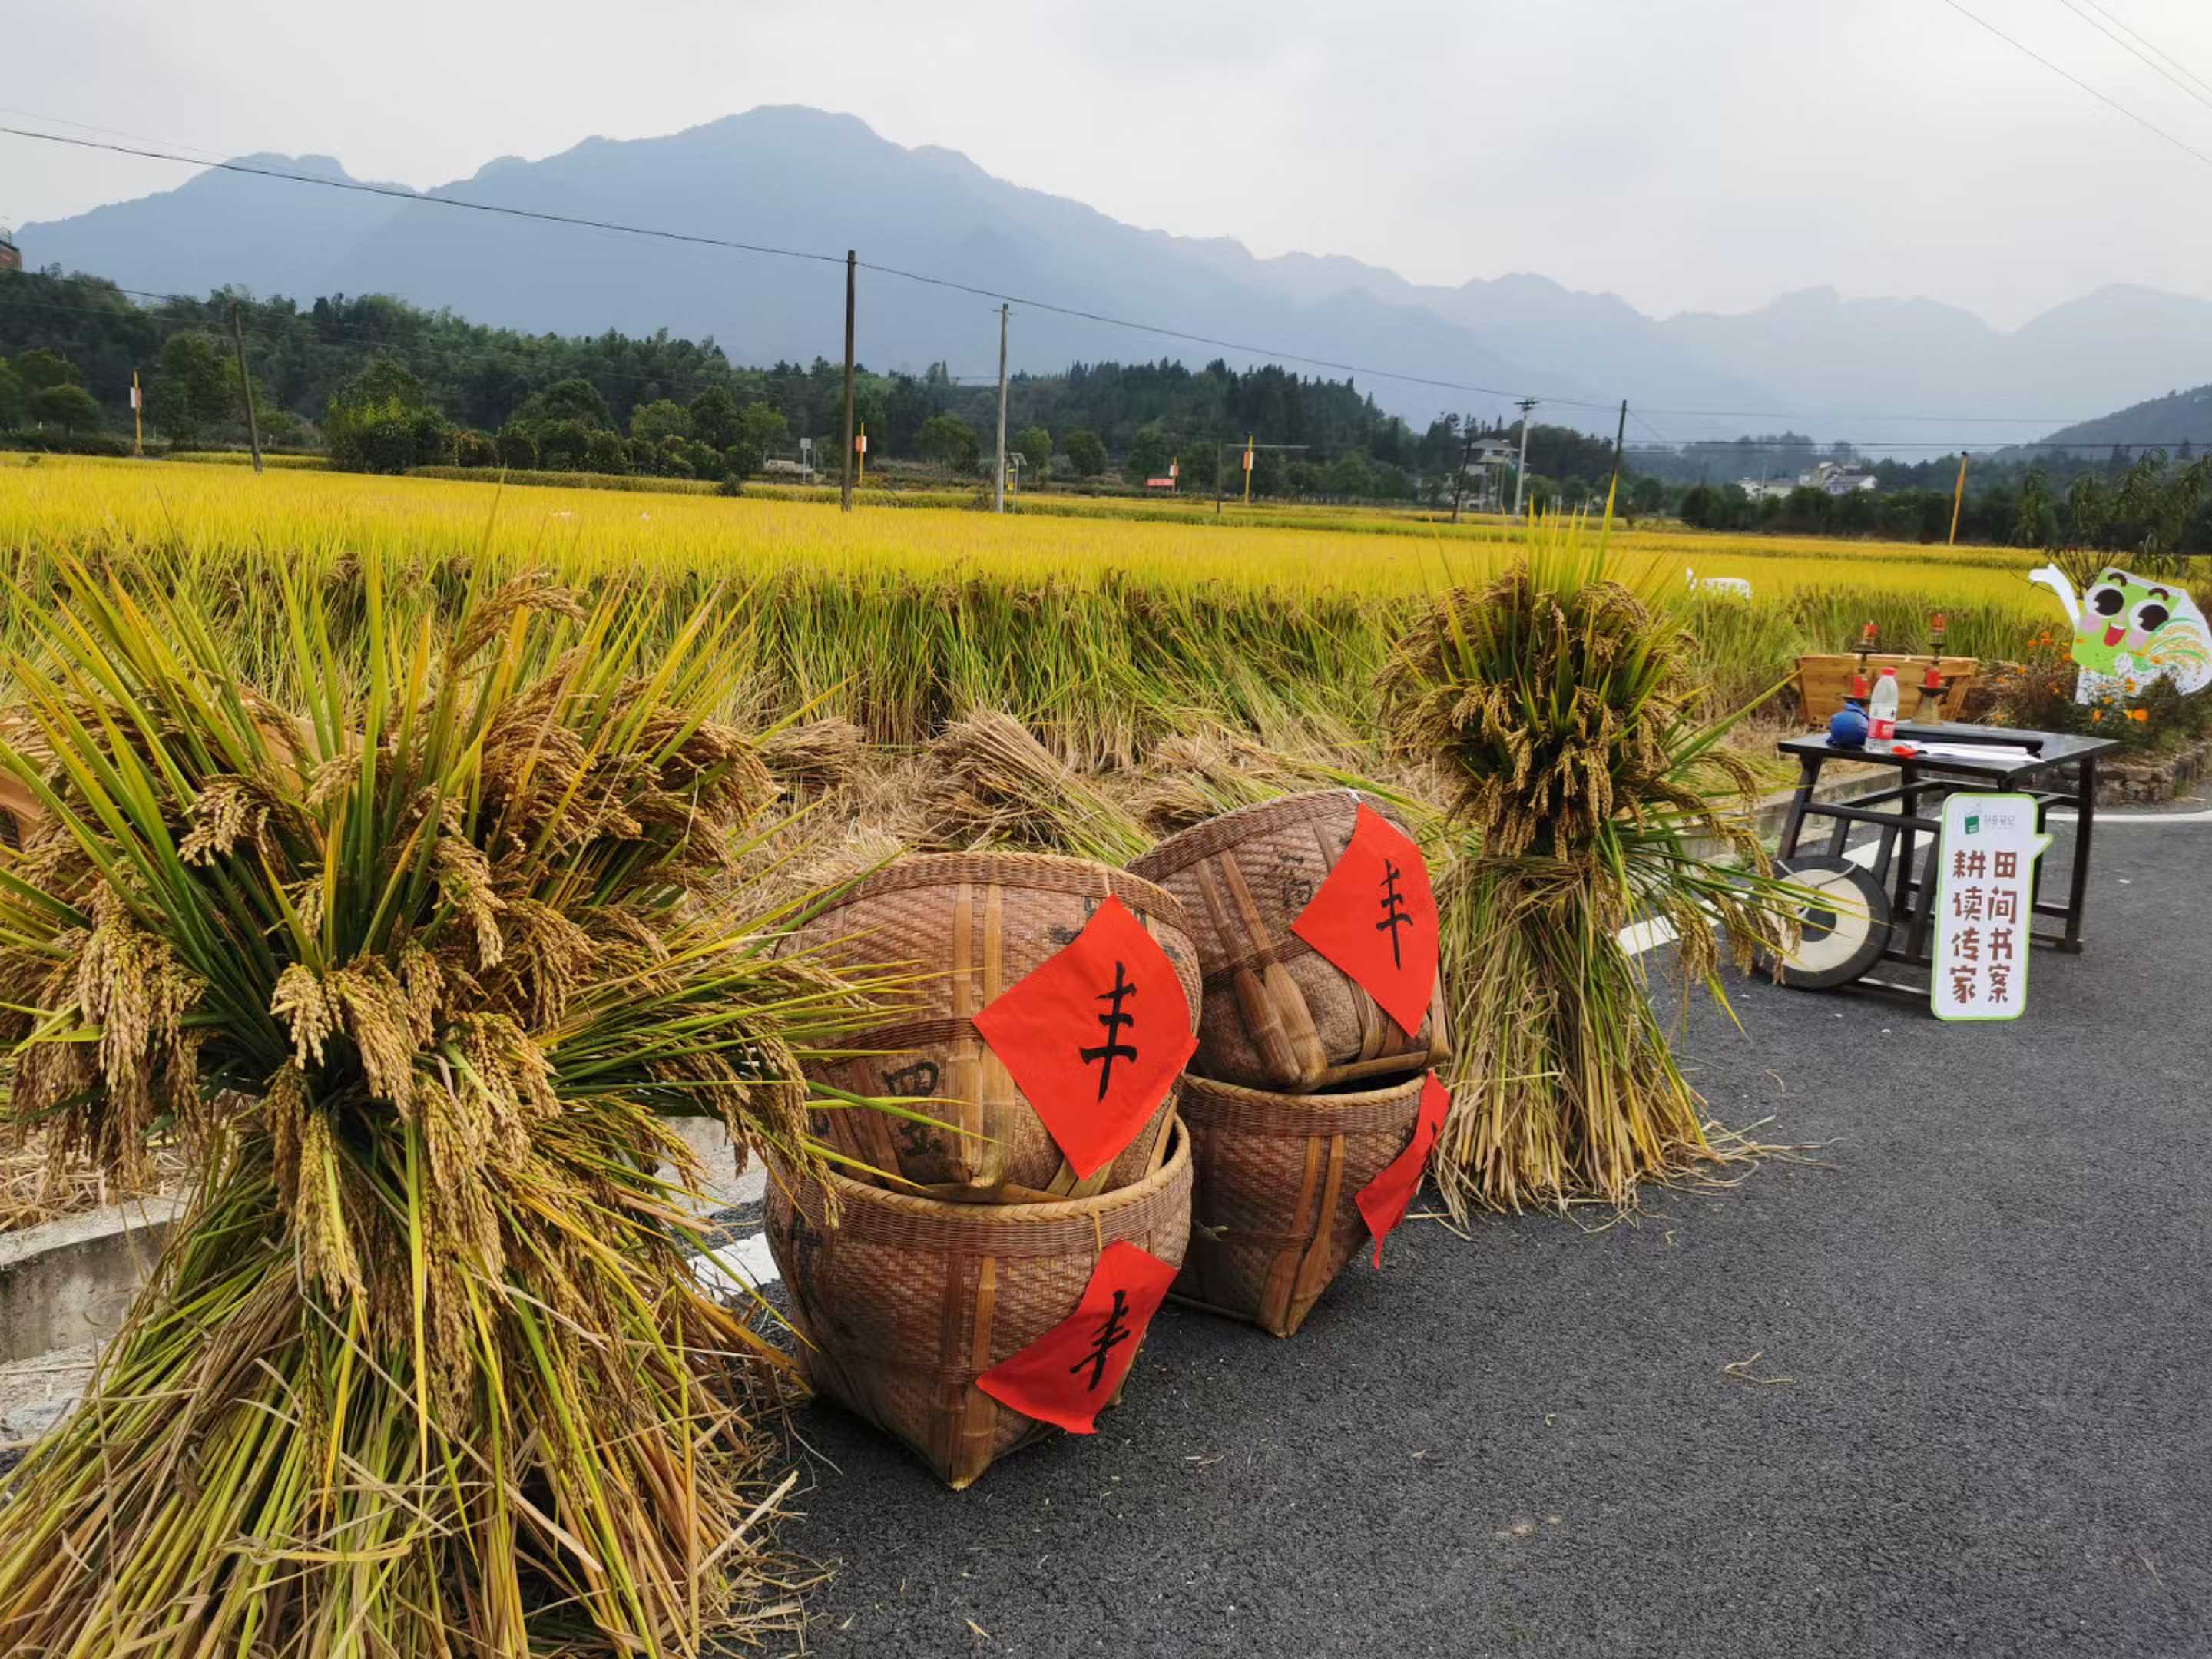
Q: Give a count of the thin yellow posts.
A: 5